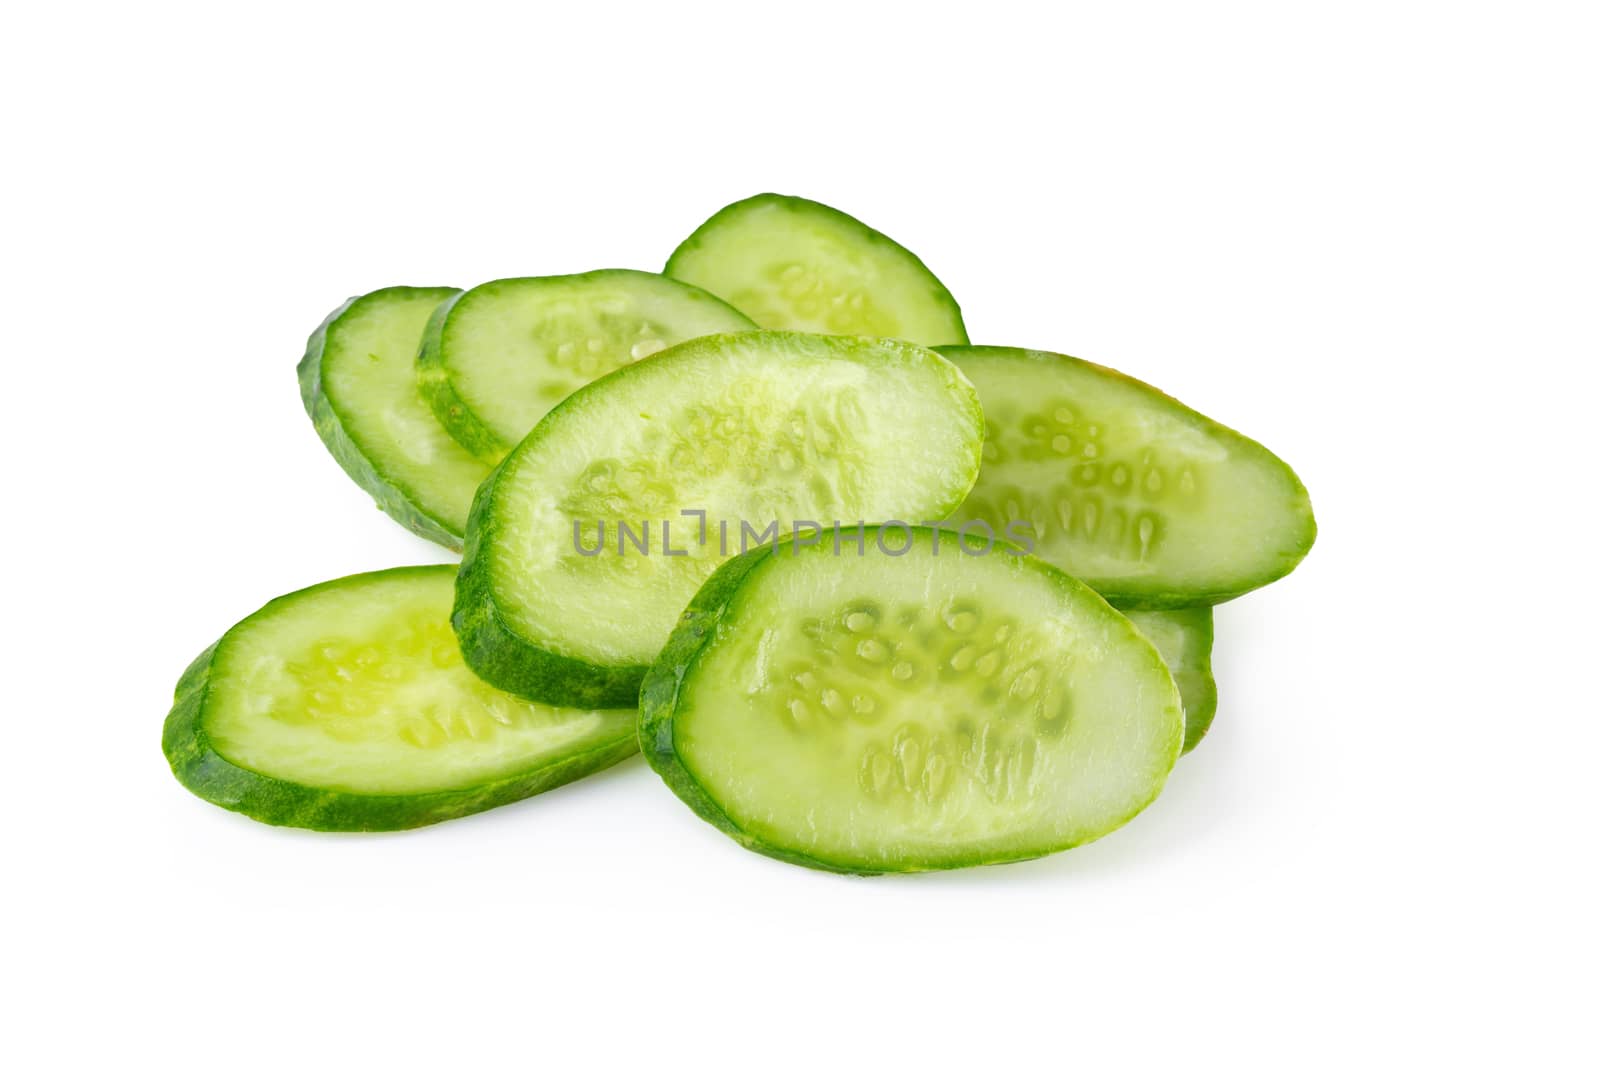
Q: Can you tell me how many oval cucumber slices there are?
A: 8